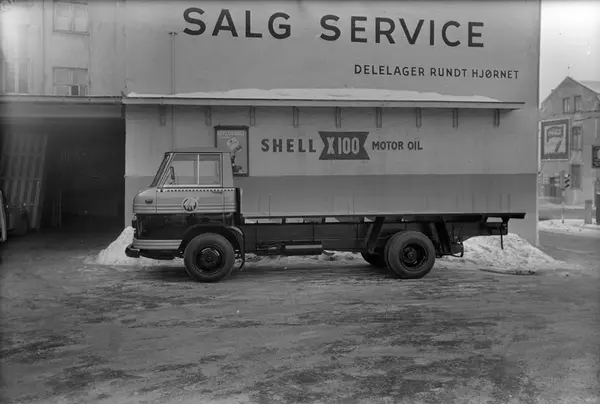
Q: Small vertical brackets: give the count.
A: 9